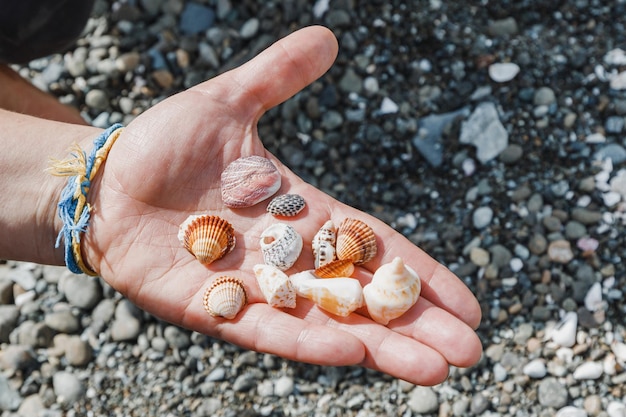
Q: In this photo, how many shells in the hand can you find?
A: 11